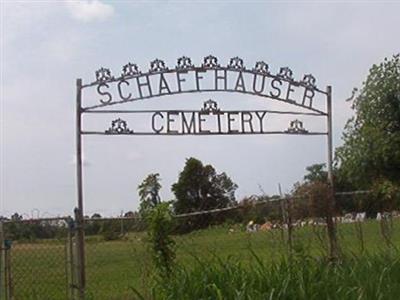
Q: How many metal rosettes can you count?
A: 12